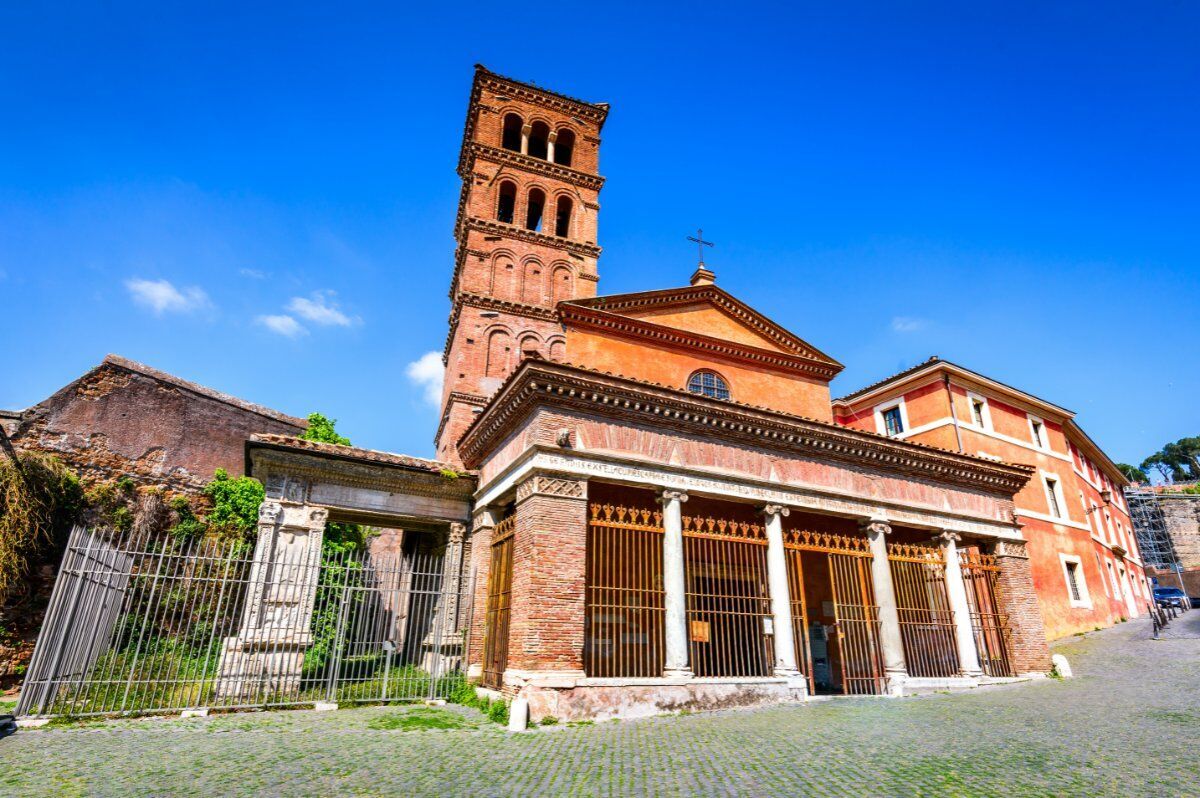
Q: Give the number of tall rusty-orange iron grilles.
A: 6